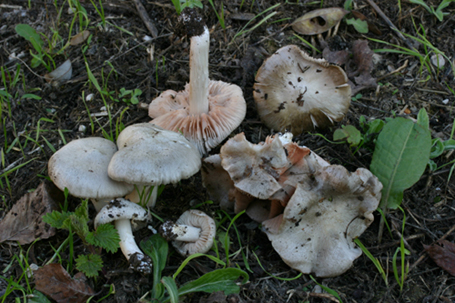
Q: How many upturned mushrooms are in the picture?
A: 2